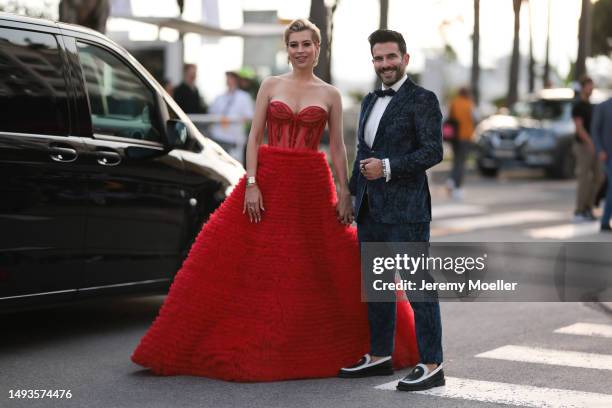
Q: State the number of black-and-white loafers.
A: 2